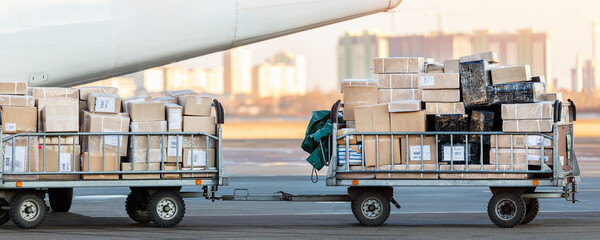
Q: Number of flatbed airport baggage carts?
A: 2